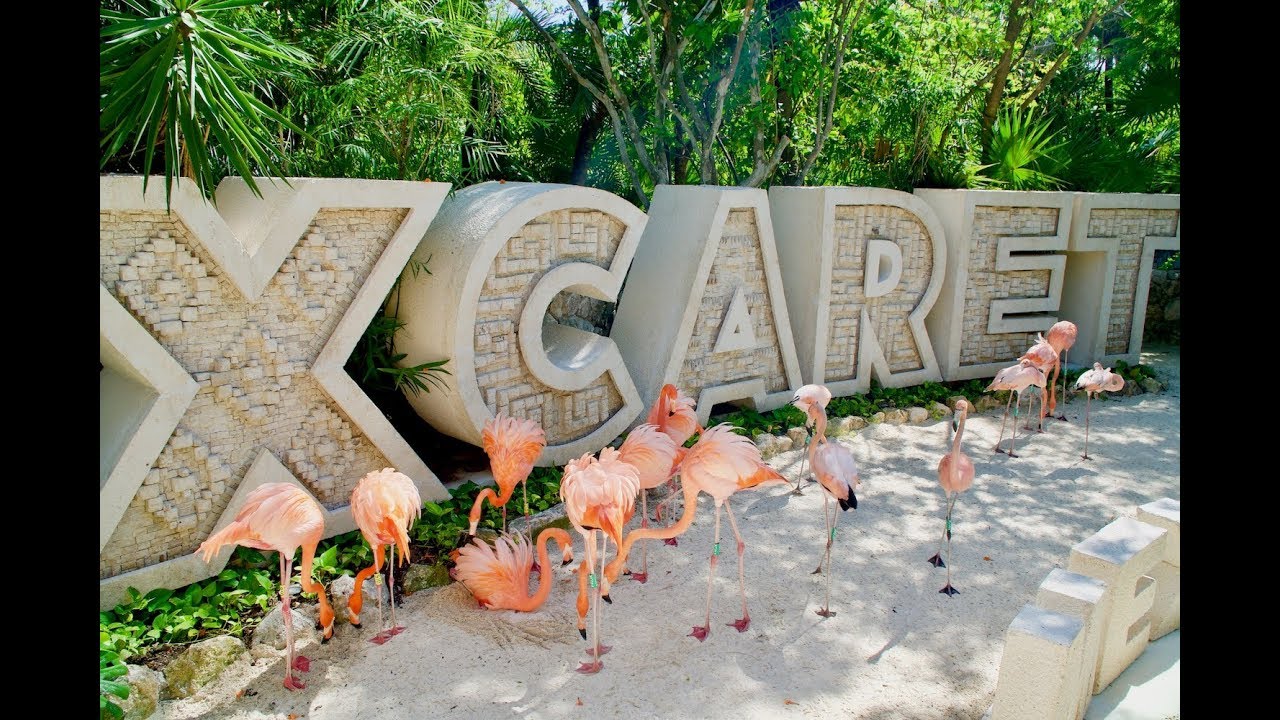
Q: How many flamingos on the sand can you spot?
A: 15